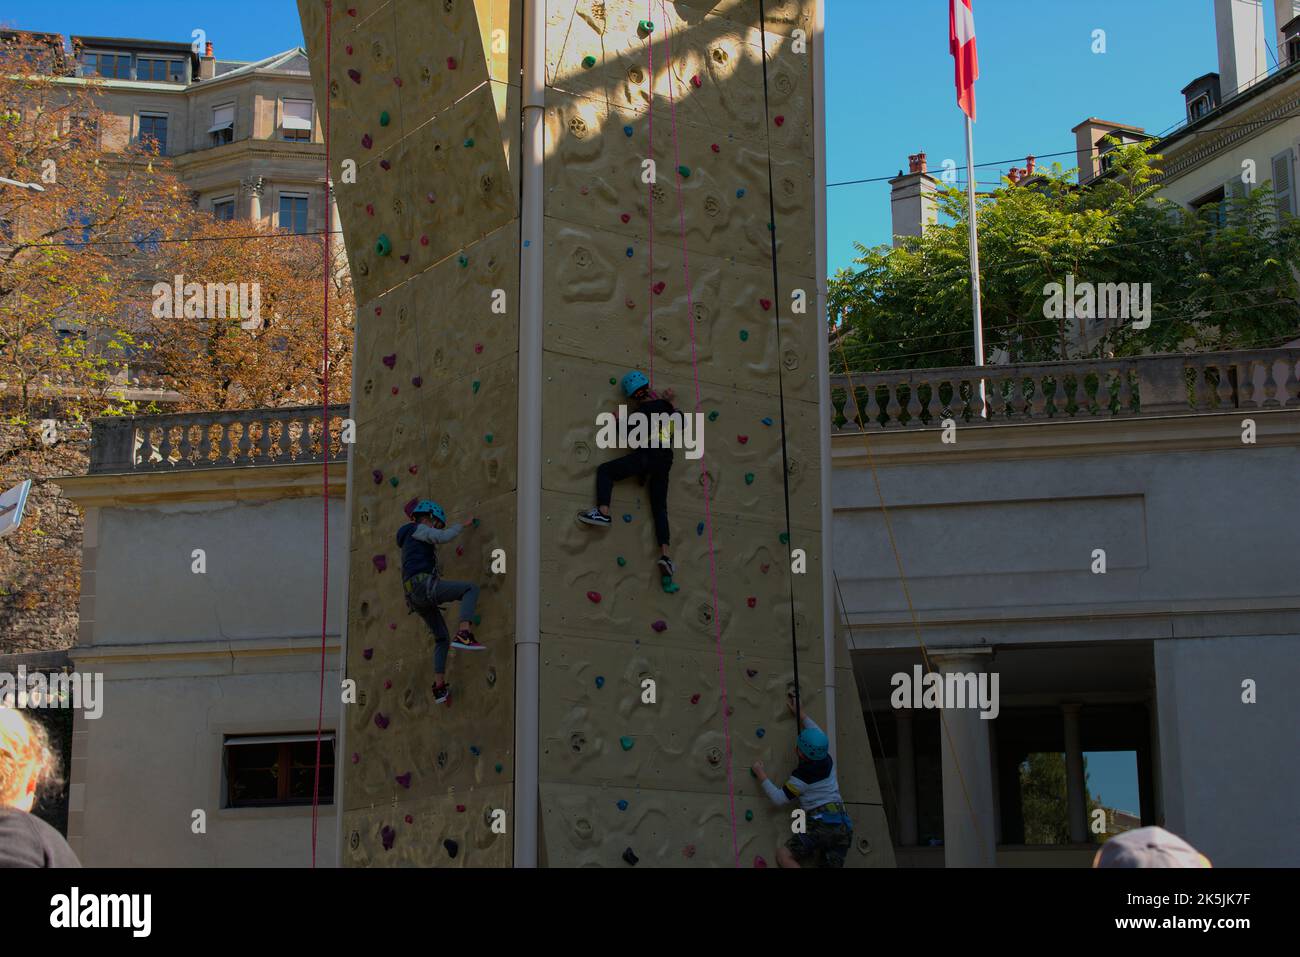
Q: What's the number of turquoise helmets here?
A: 3